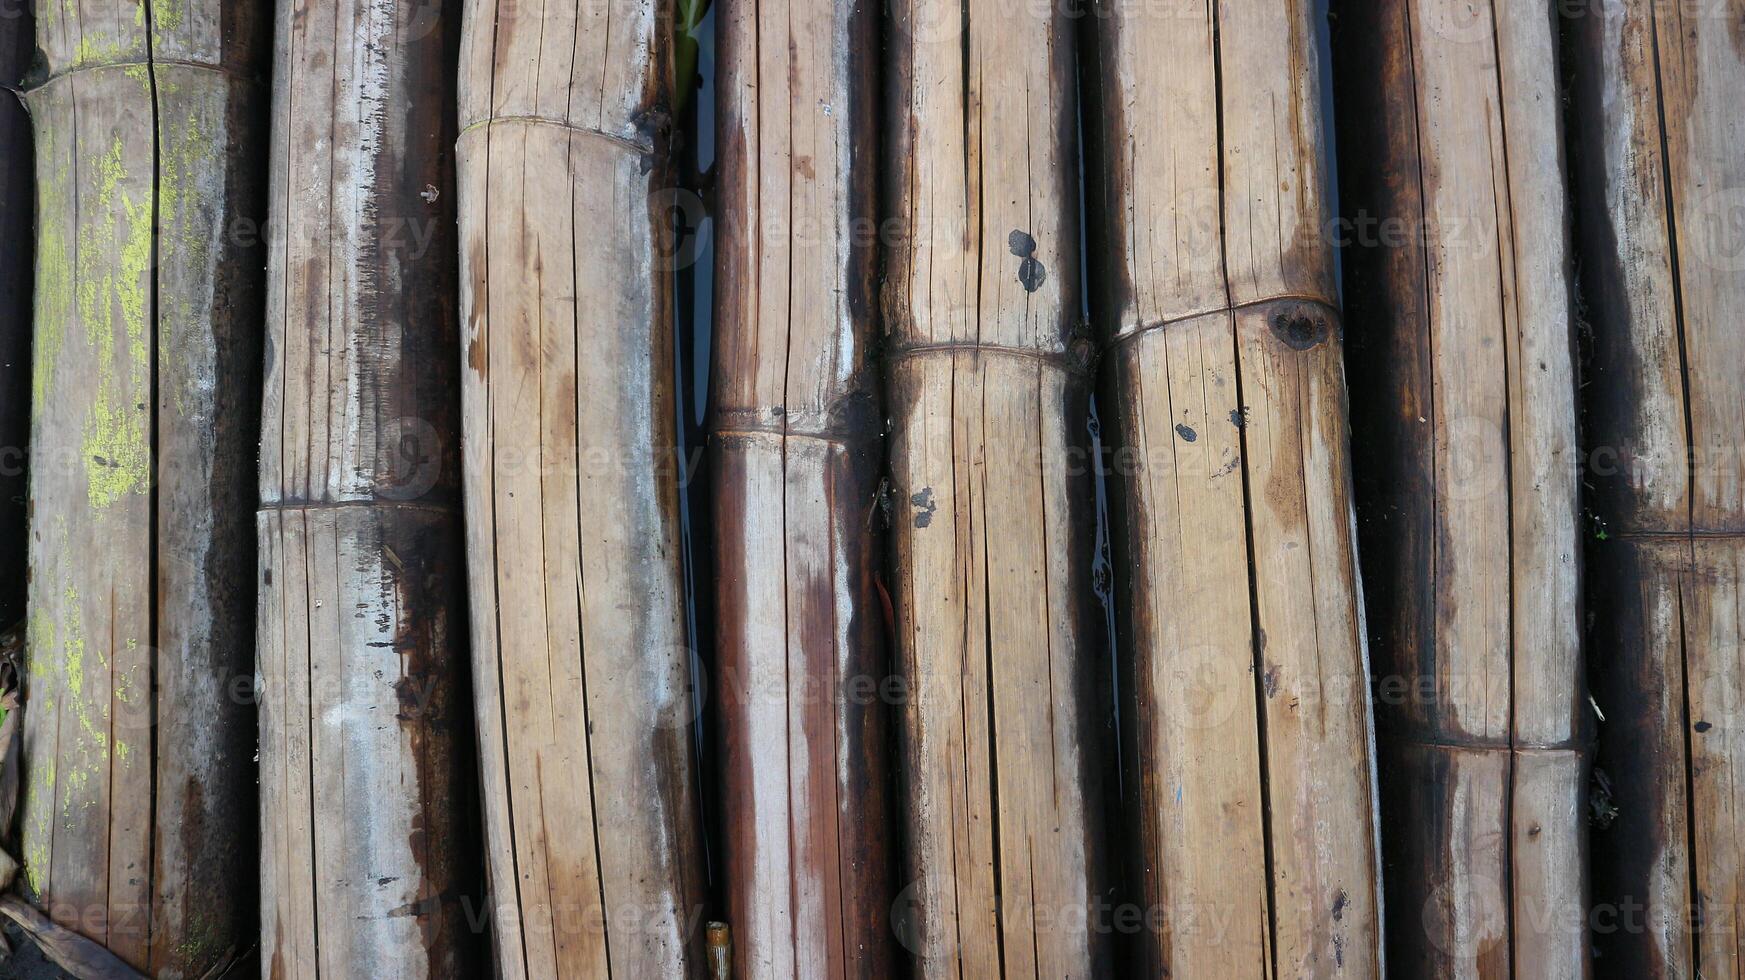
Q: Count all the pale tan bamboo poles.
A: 8